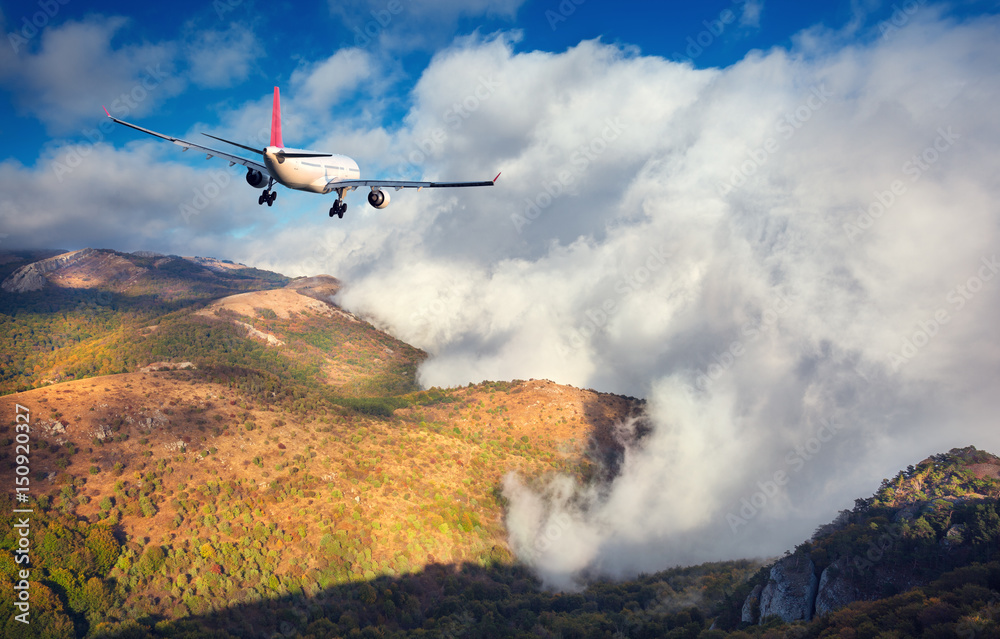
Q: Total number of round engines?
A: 2